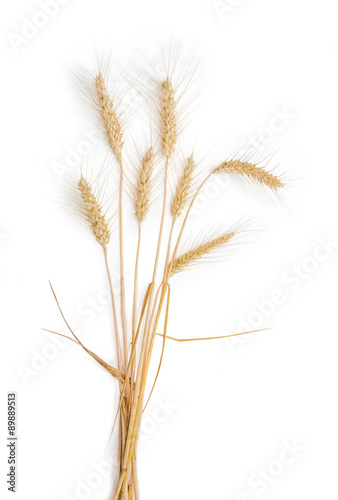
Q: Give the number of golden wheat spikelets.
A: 7